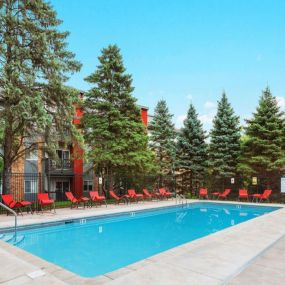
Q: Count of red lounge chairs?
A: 12